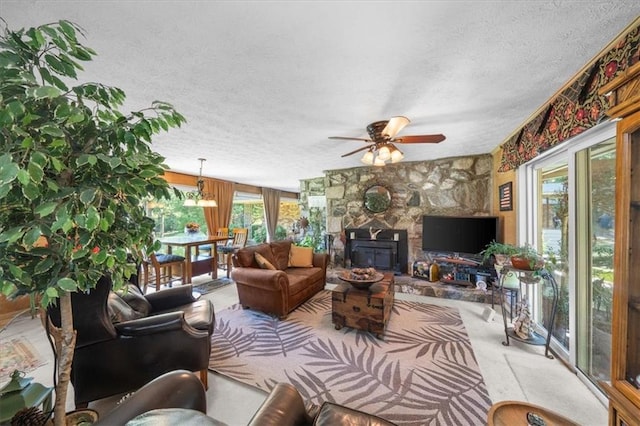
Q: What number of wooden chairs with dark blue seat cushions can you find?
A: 3